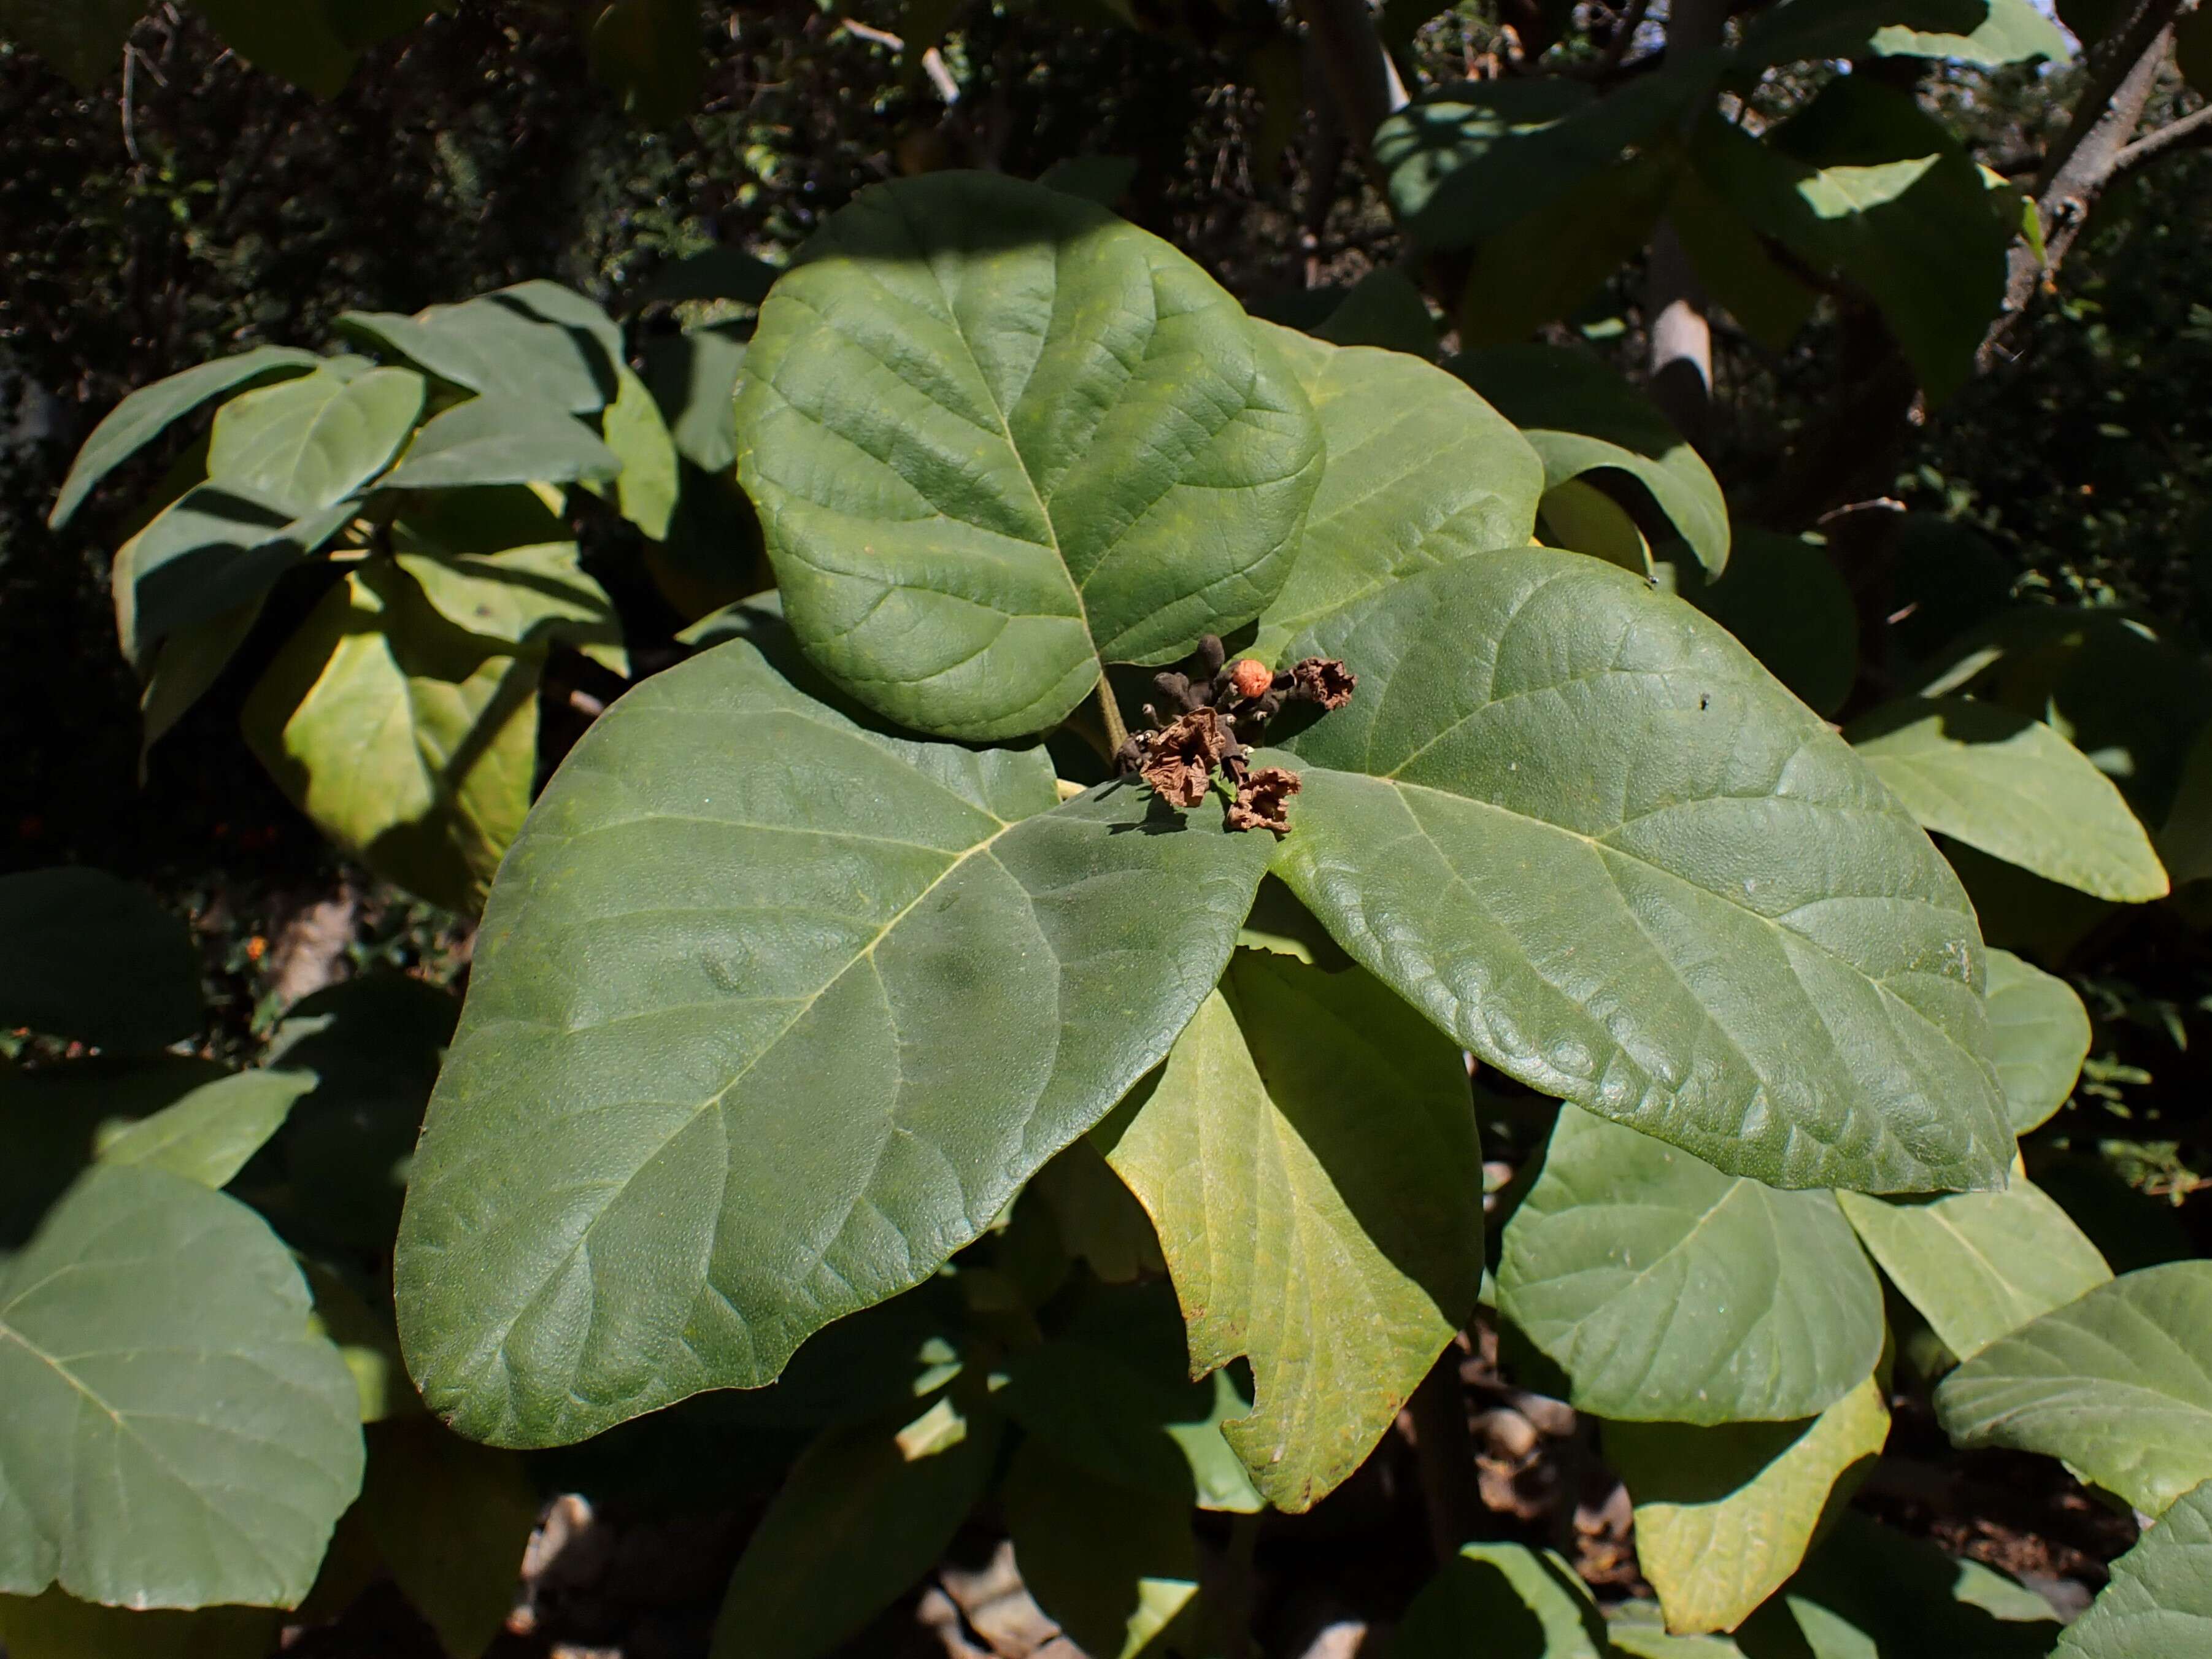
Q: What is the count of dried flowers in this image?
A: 3